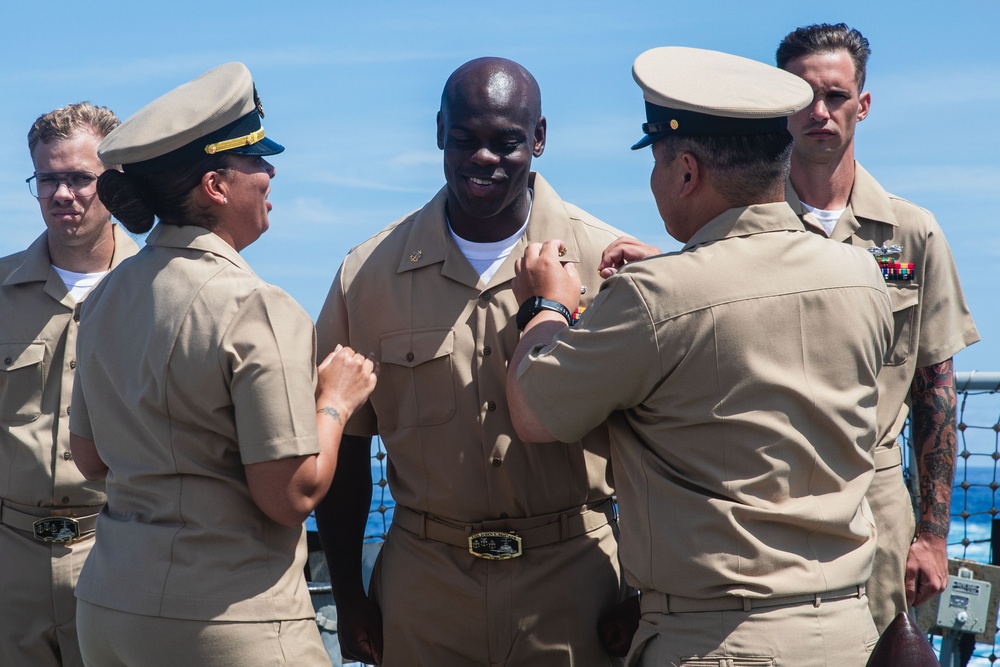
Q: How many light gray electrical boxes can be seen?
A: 1